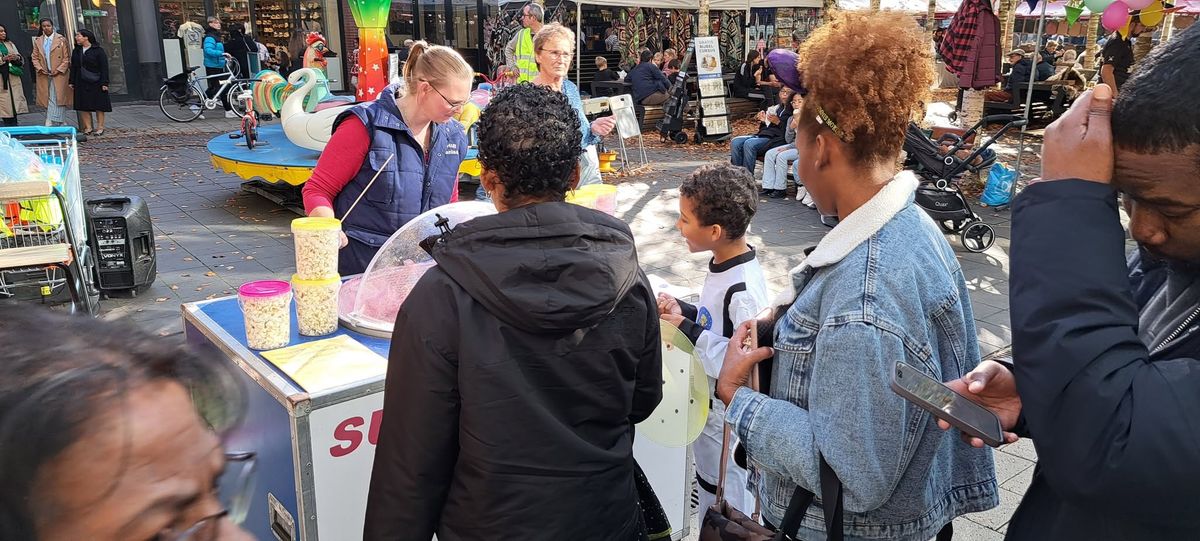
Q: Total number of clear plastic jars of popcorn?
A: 3